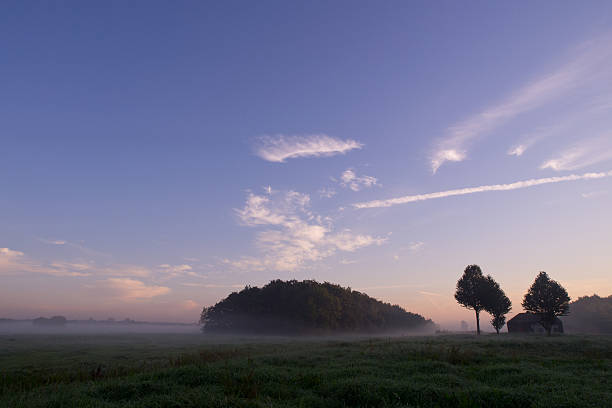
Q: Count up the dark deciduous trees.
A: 3